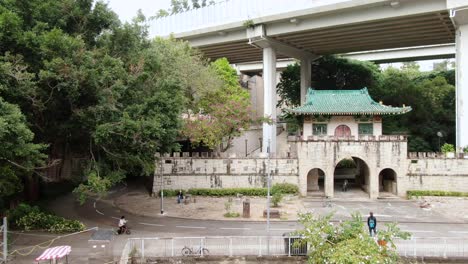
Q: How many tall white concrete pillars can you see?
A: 3